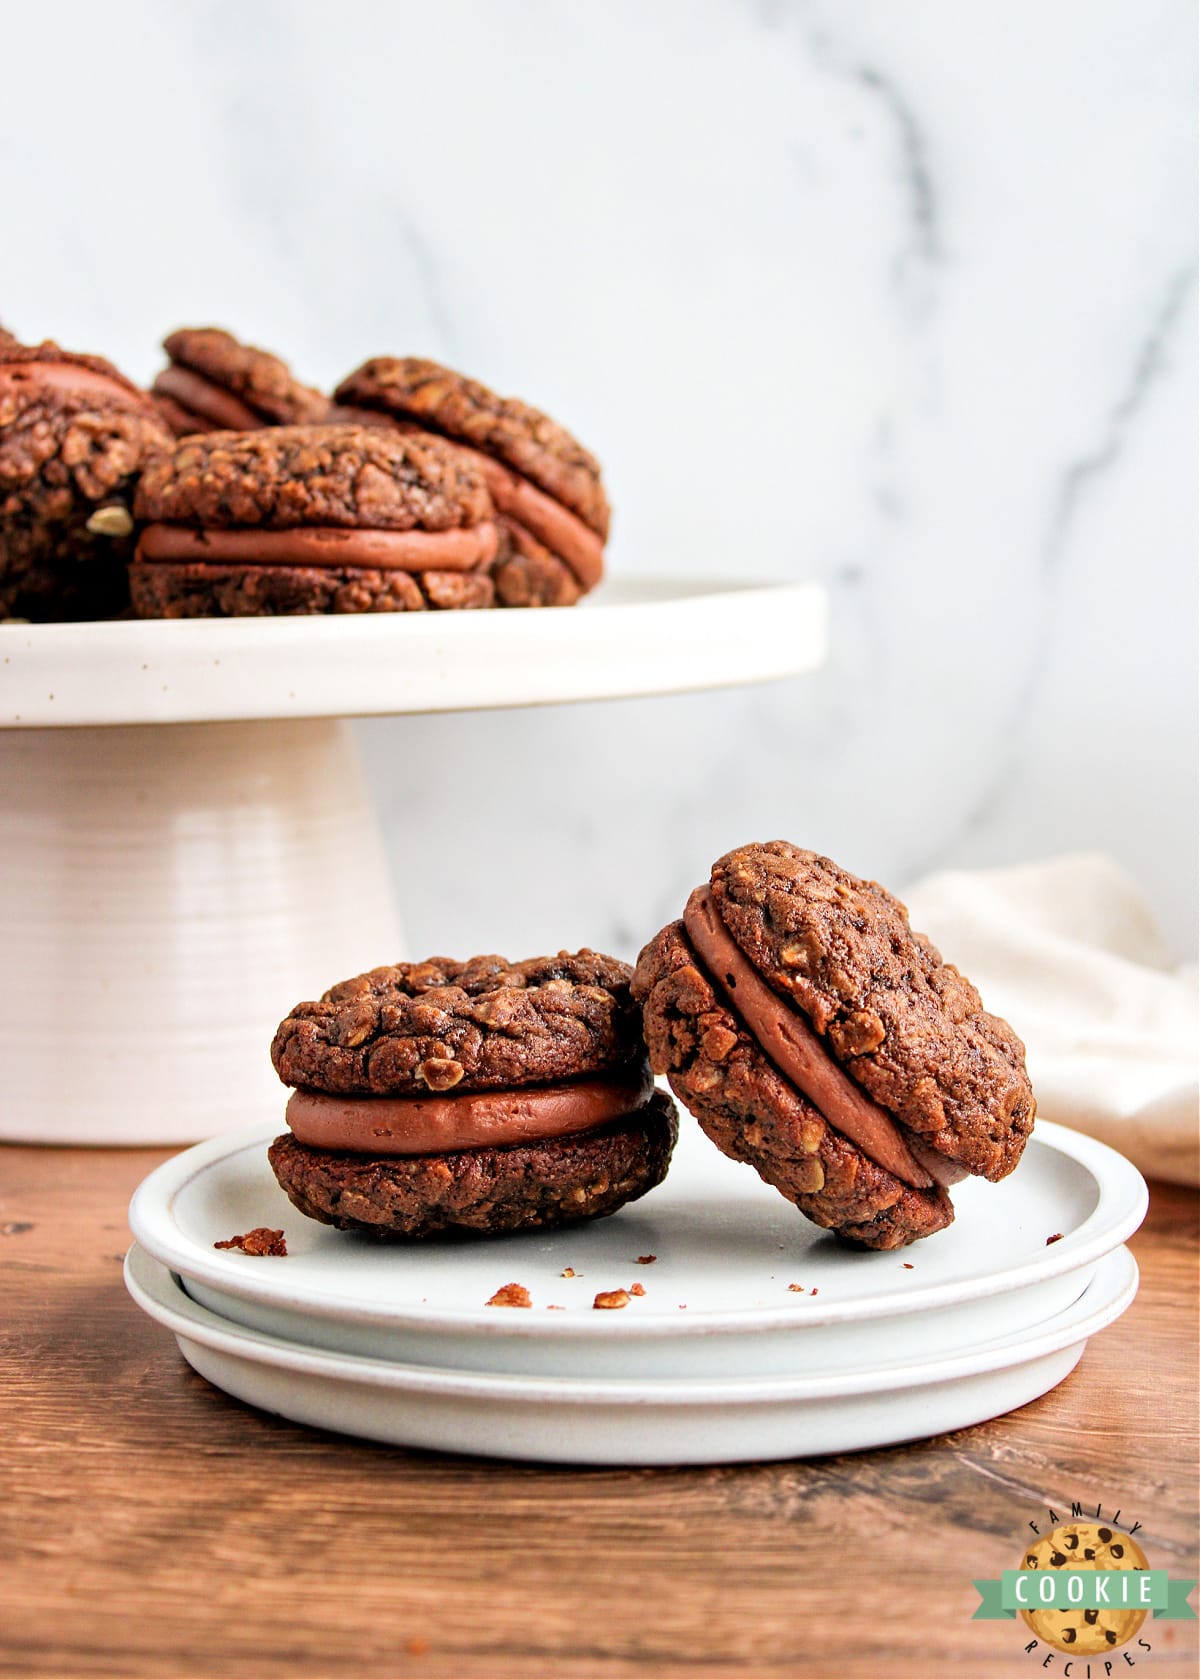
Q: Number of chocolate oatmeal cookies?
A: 6